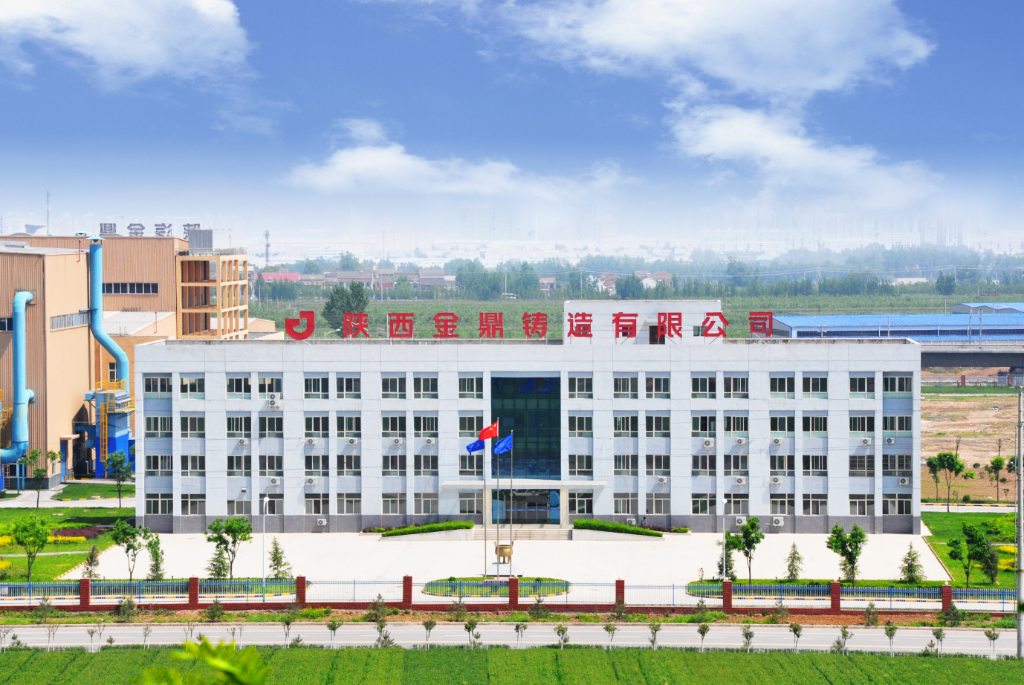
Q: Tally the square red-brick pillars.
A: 9